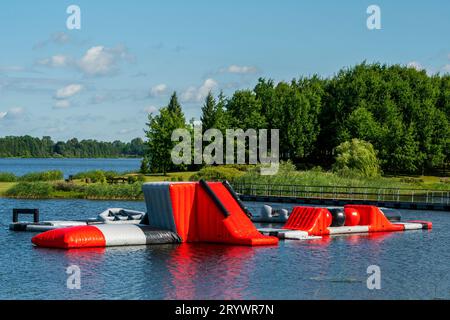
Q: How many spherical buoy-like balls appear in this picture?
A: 3